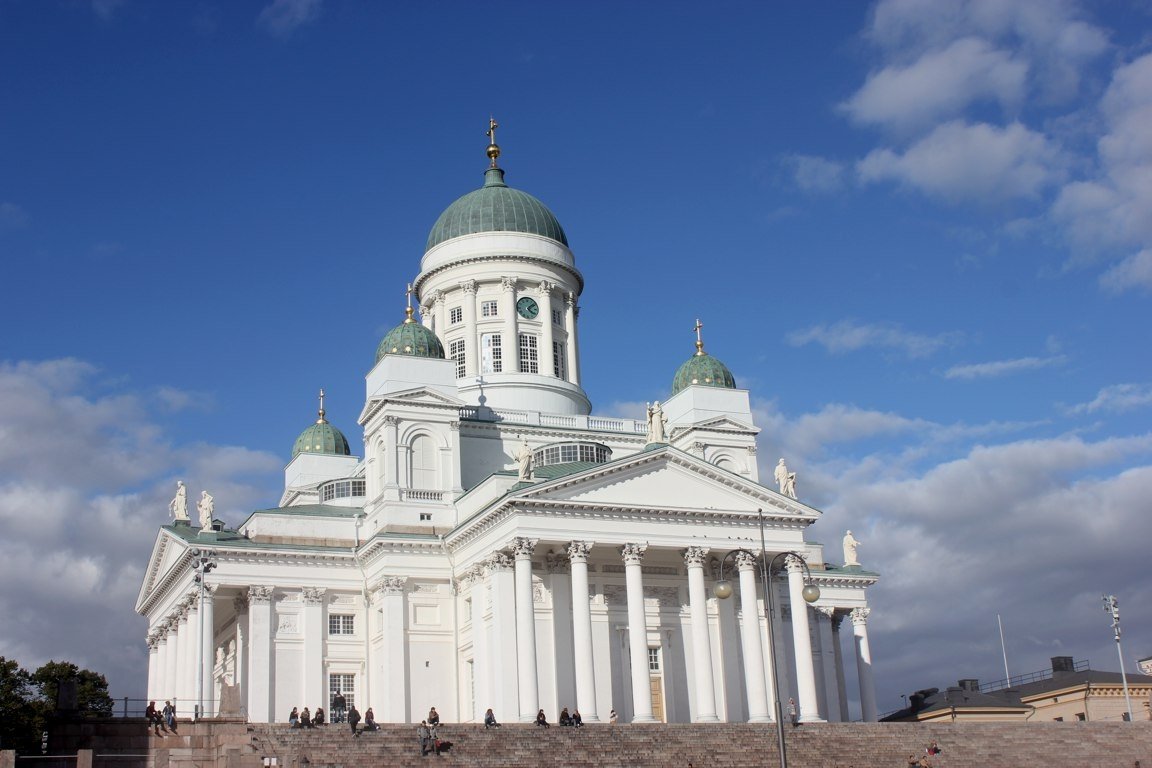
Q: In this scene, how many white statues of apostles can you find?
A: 6